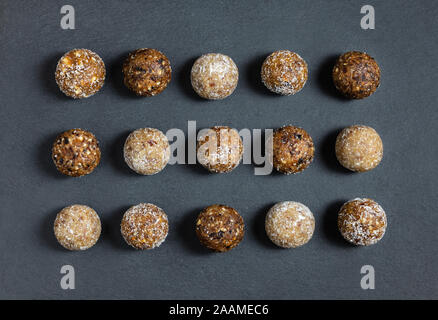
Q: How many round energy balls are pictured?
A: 15